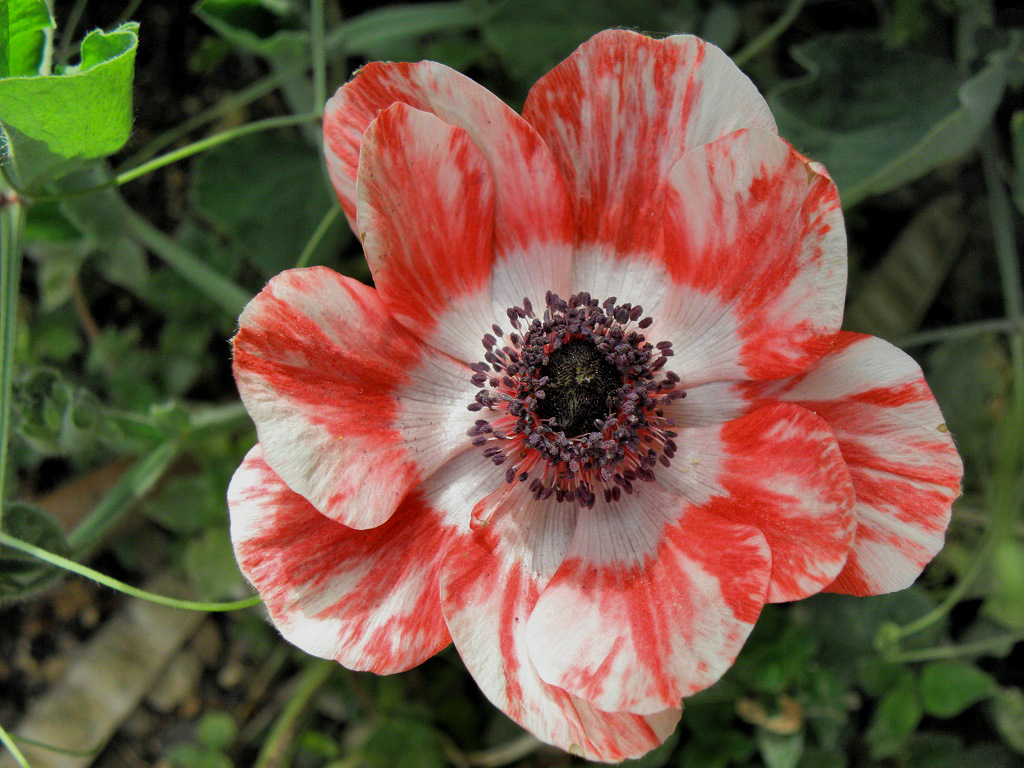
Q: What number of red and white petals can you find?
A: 10